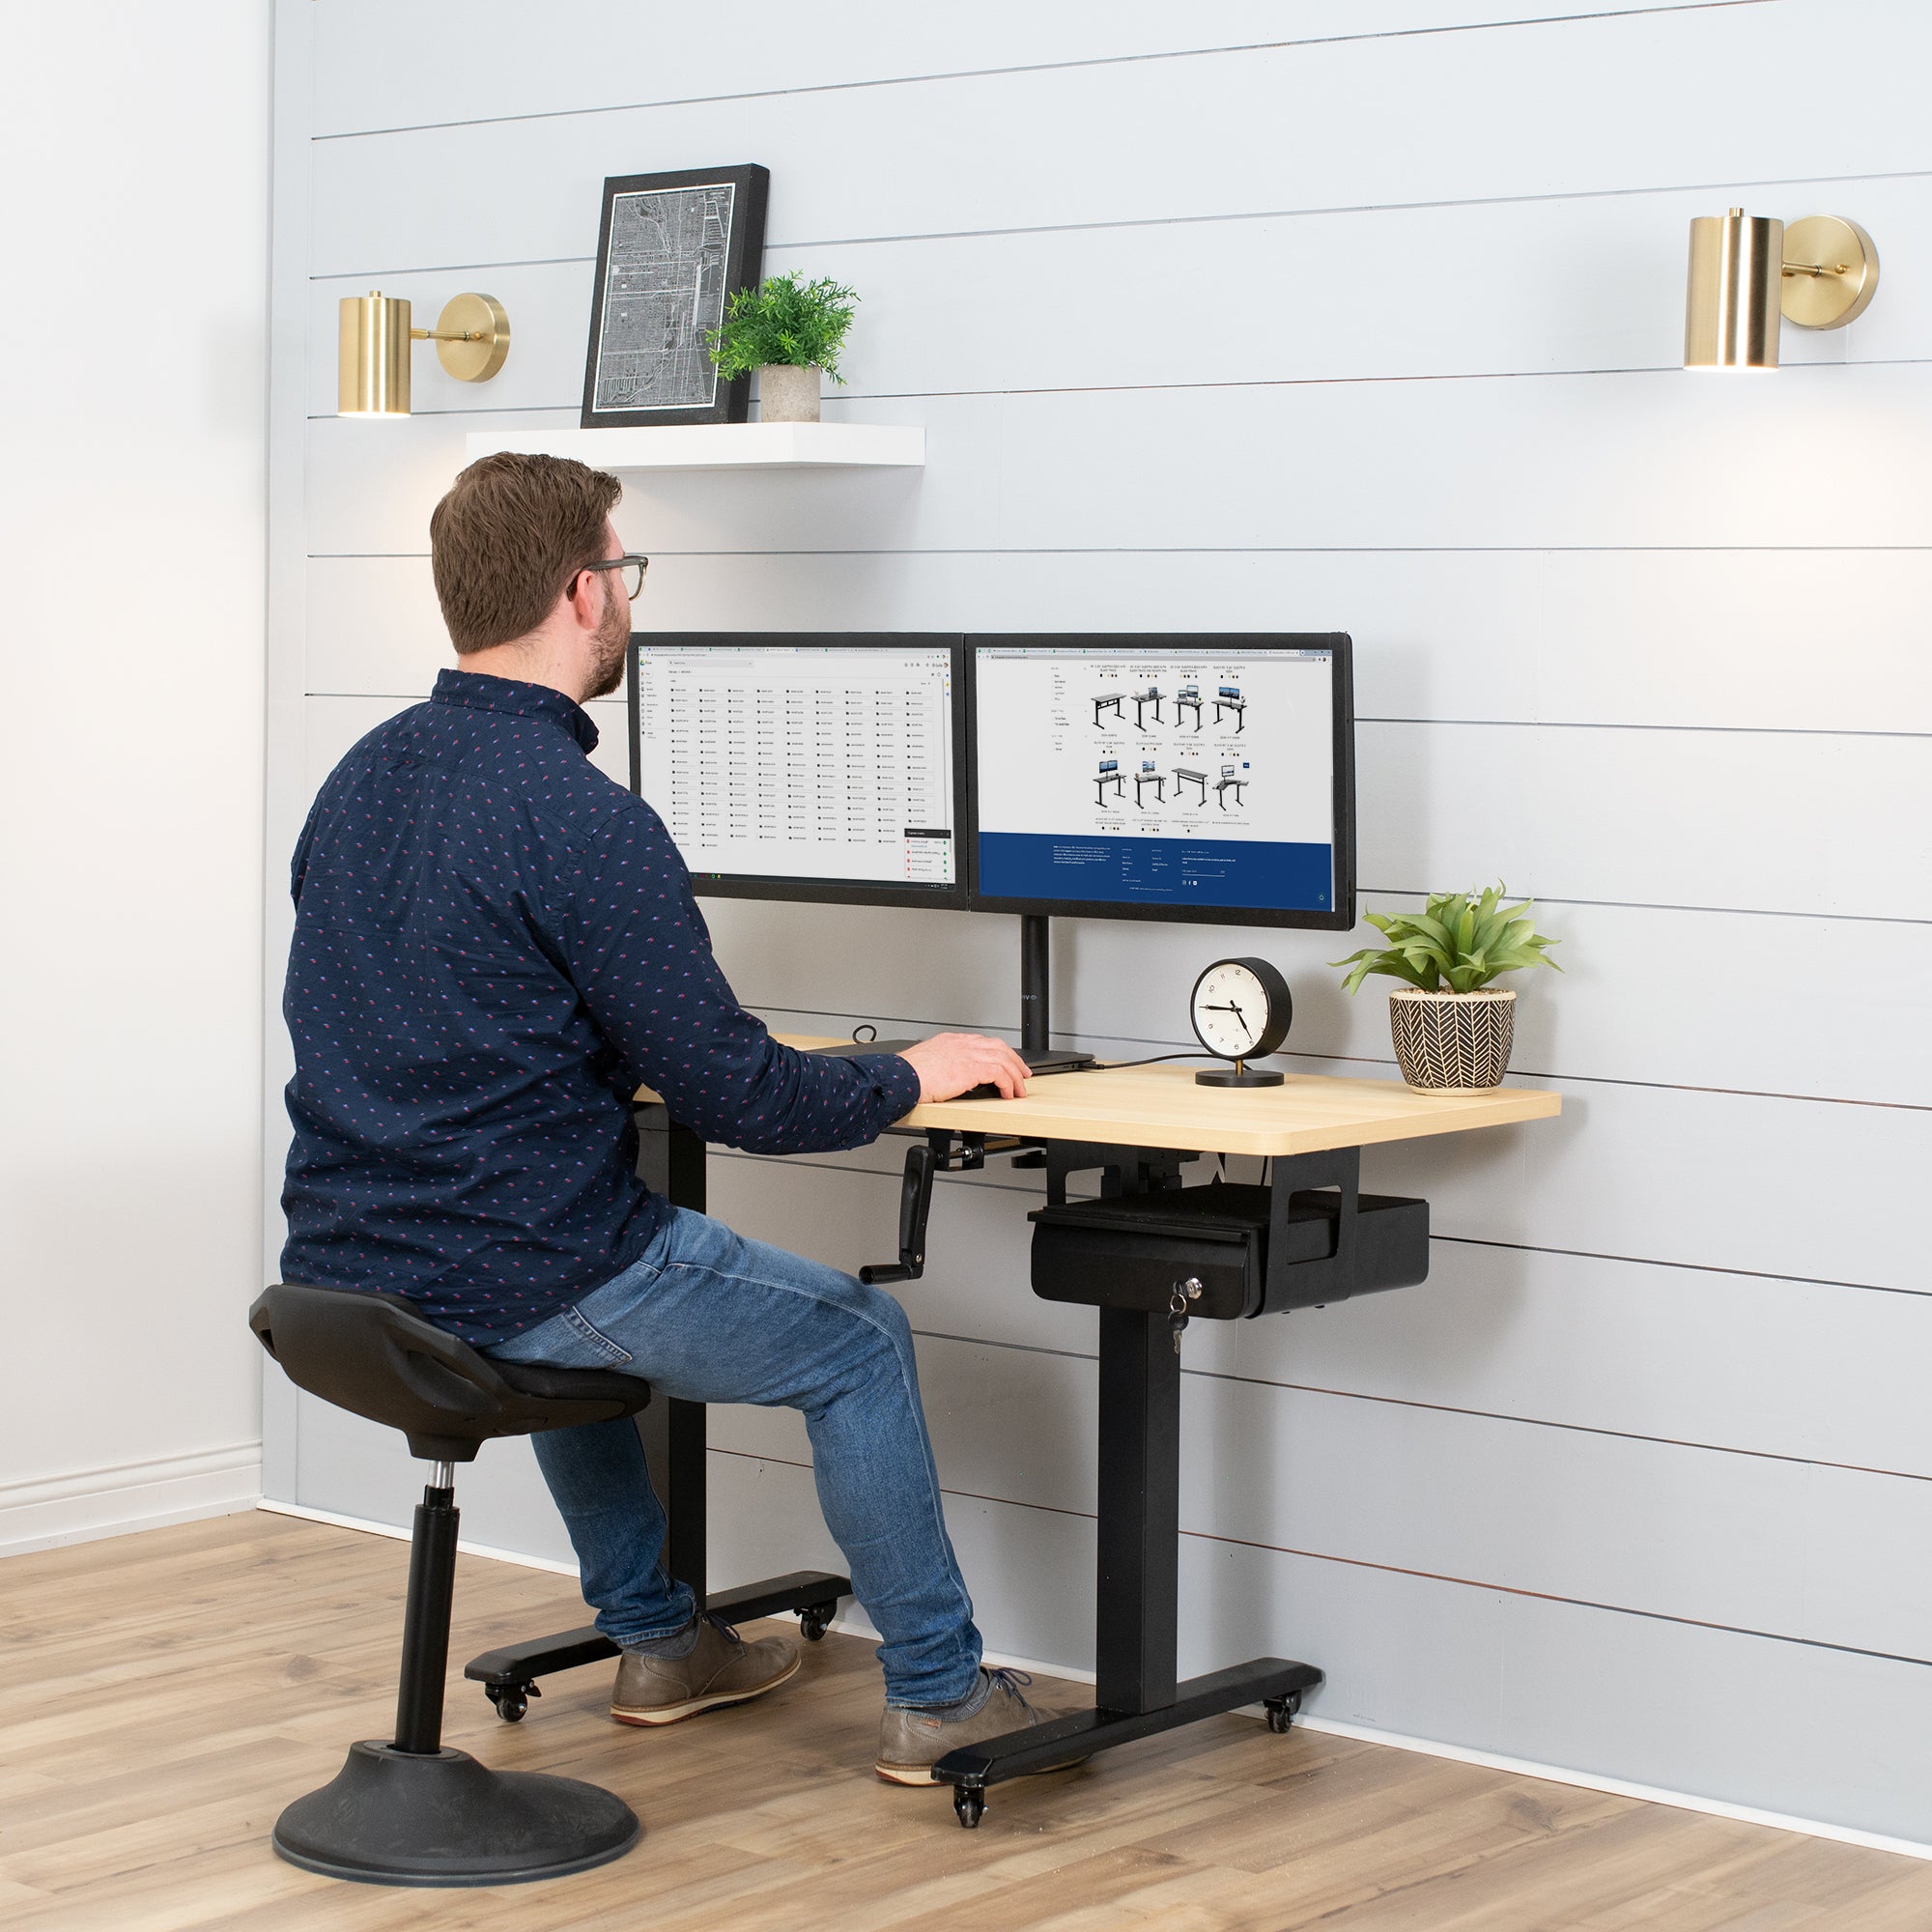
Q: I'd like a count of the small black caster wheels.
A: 4